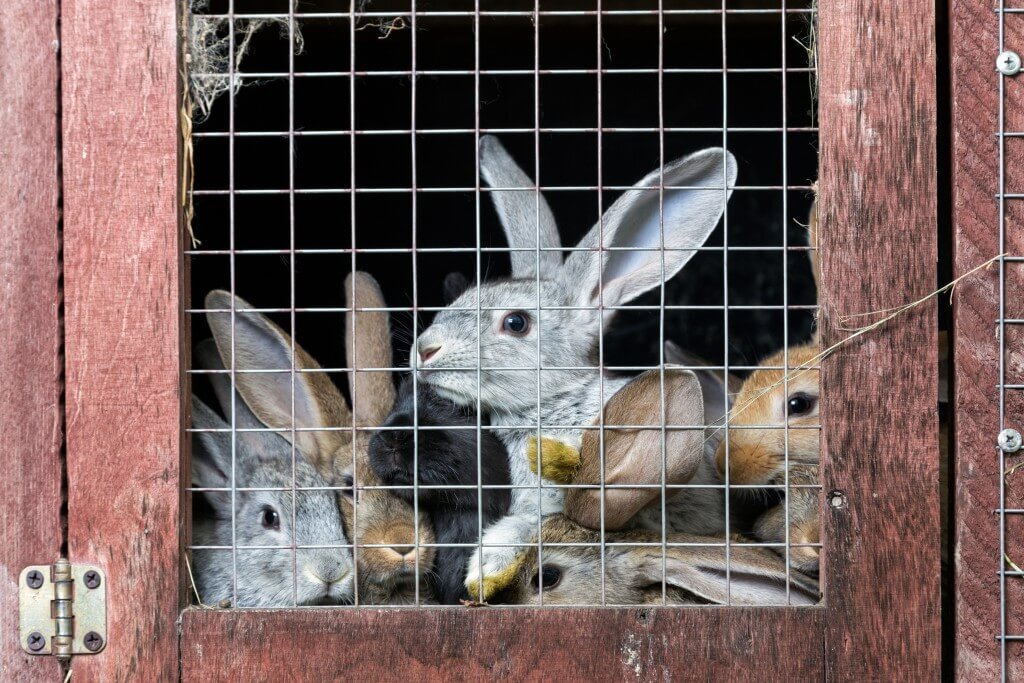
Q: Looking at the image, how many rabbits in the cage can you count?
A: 7